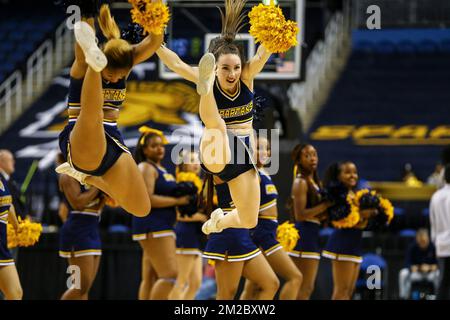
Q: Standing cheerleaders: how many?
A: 8